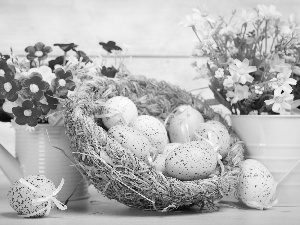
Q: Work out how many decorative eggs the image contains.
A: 9